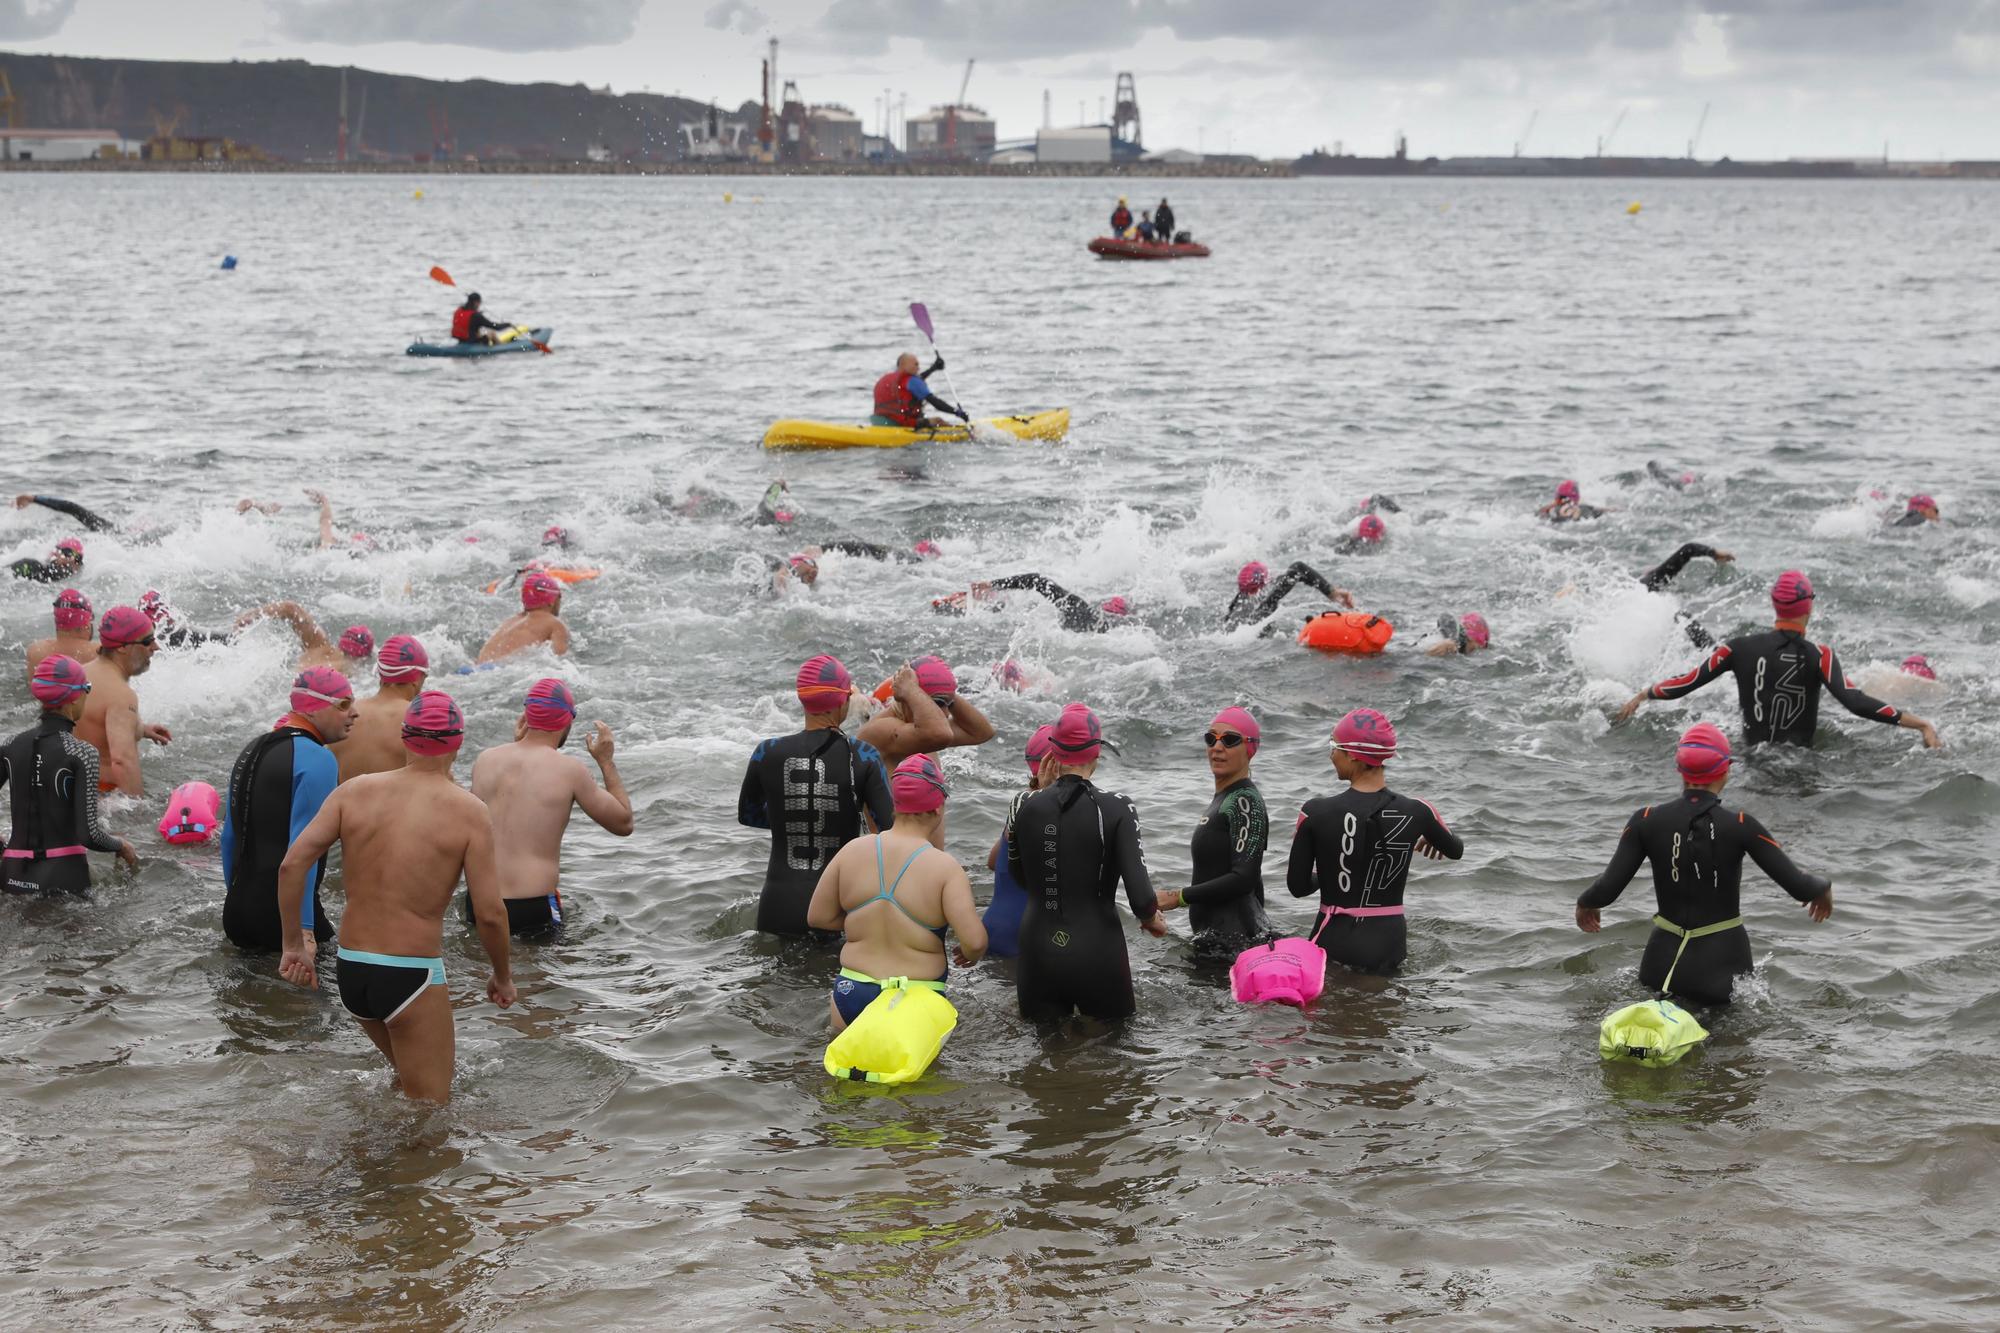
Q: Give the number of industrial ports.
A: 1